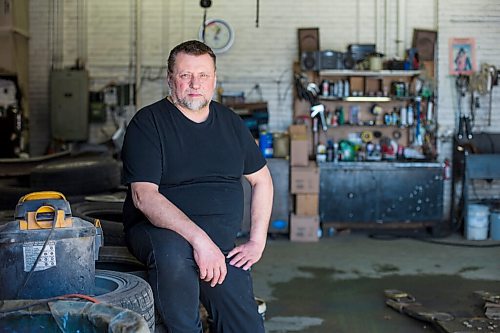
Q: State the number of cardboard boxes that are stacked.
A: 4